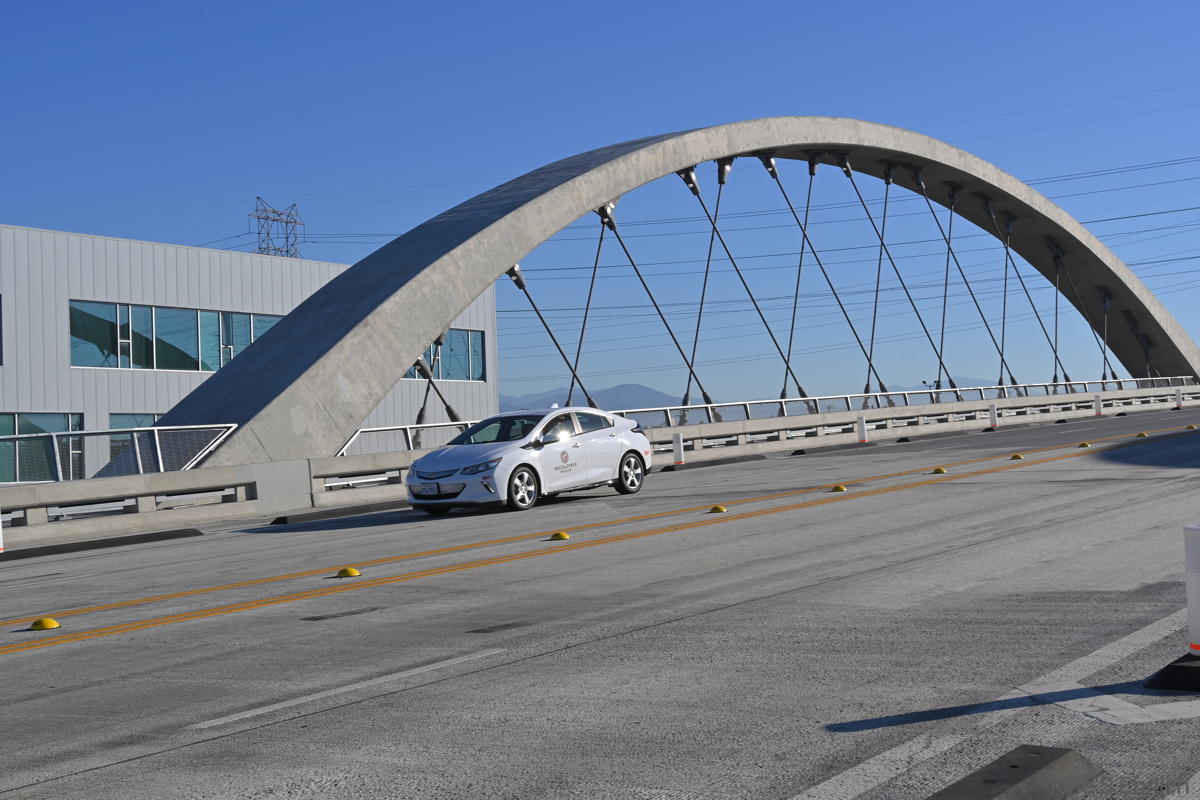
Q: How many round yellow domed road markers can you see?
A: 10